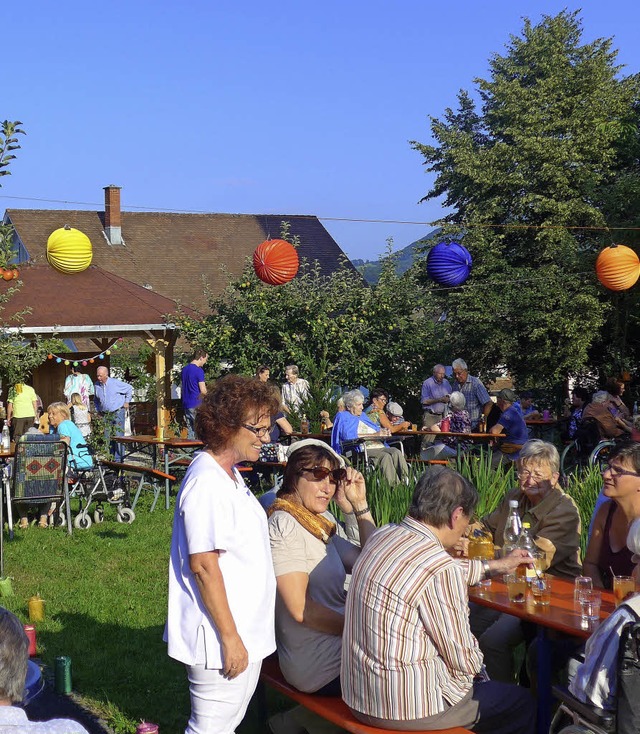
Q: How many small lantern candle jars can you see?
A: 5